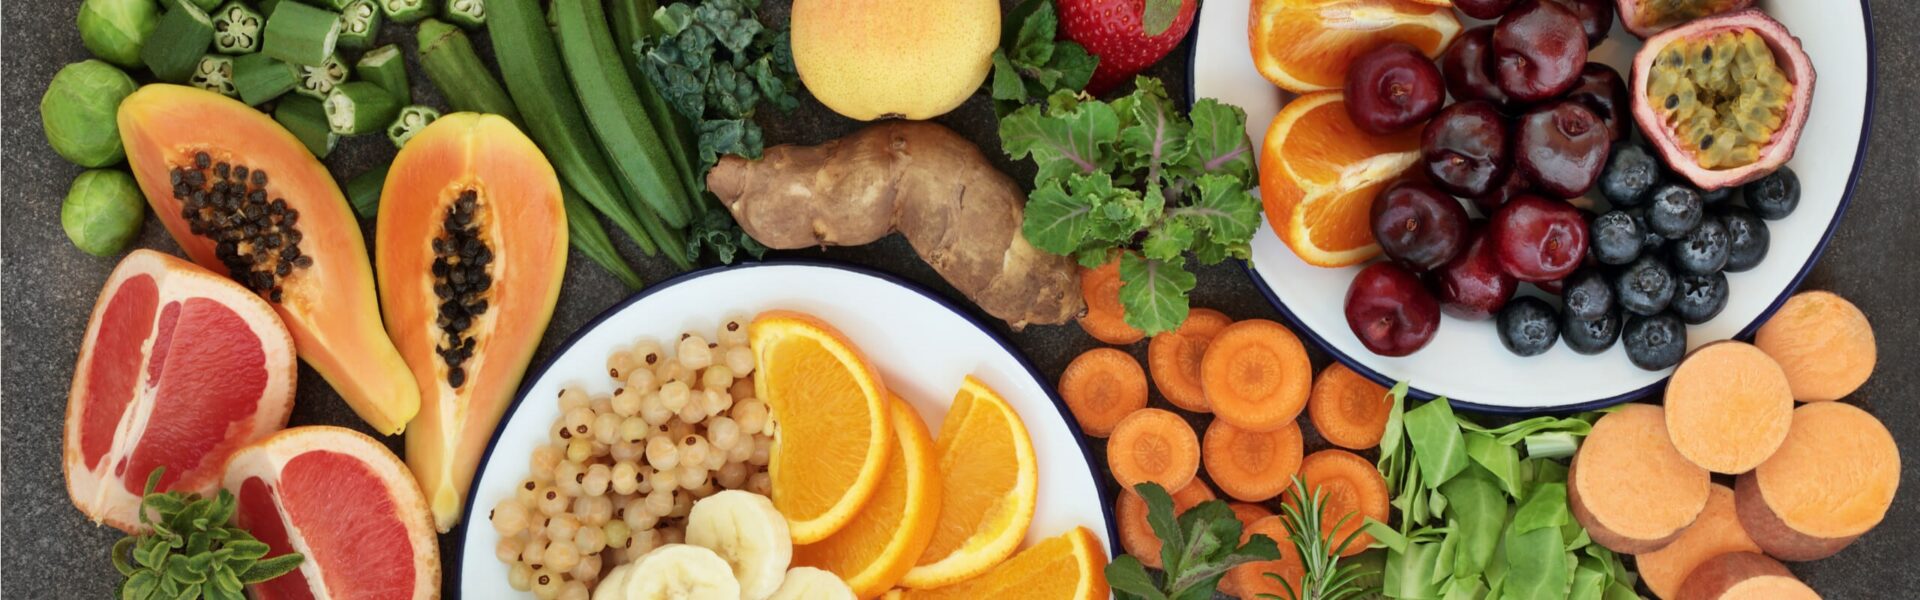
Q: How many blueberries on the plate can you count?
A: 14